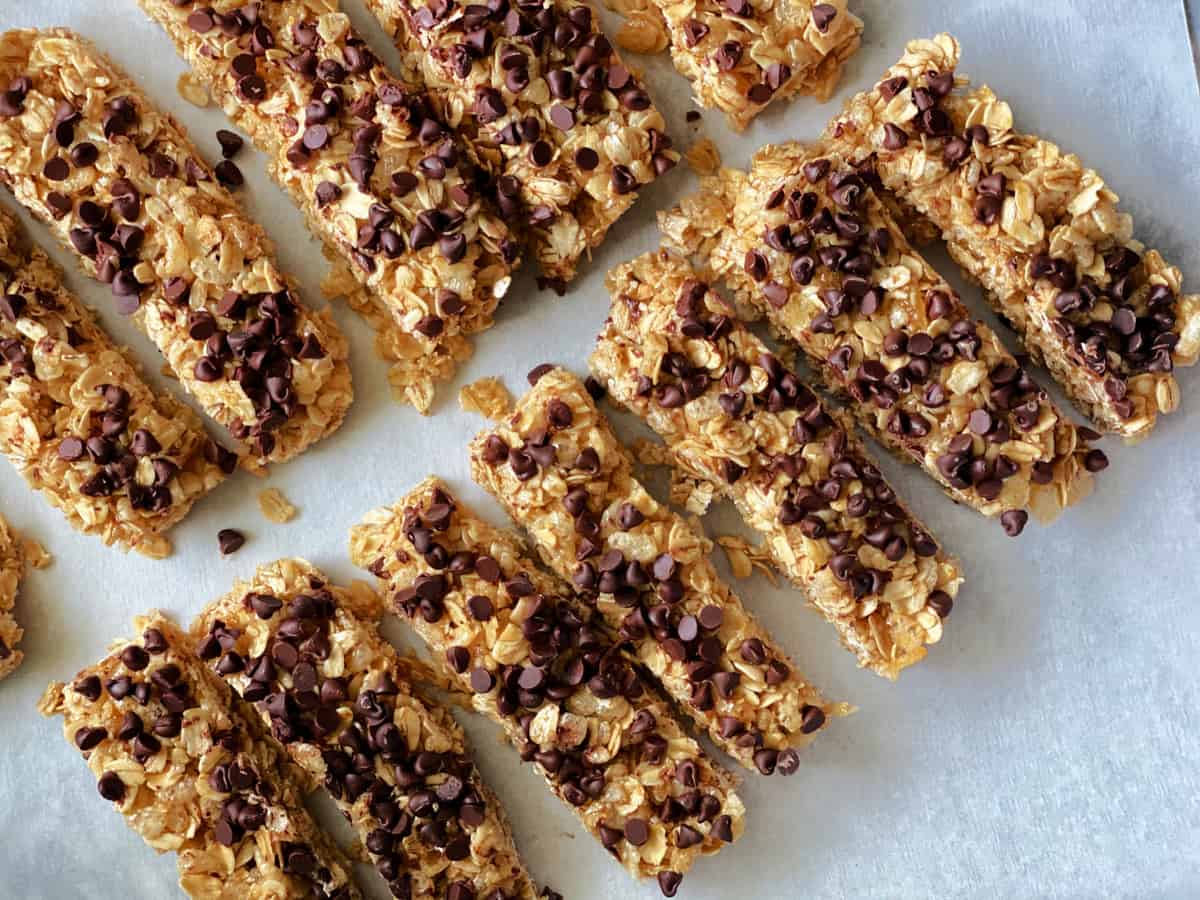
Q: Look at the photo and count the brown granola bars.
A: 13